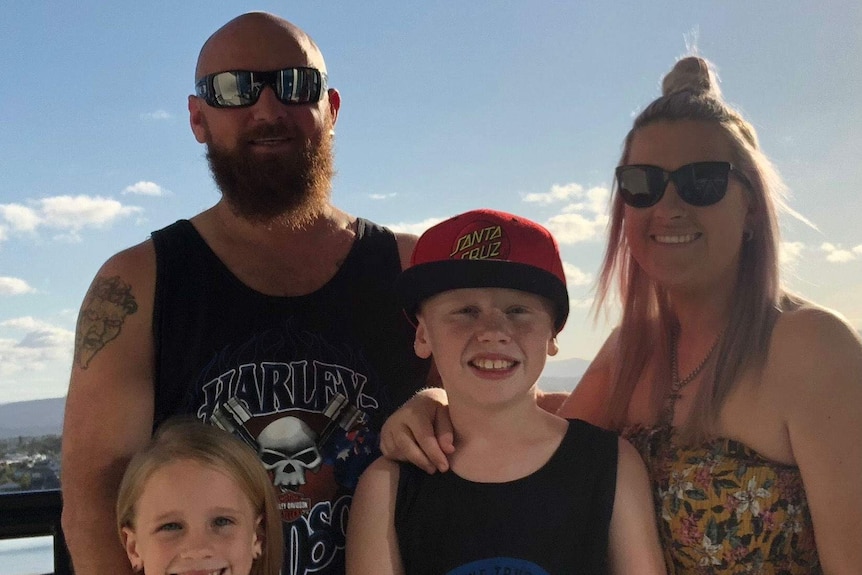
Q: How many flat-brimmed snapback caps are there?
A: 1